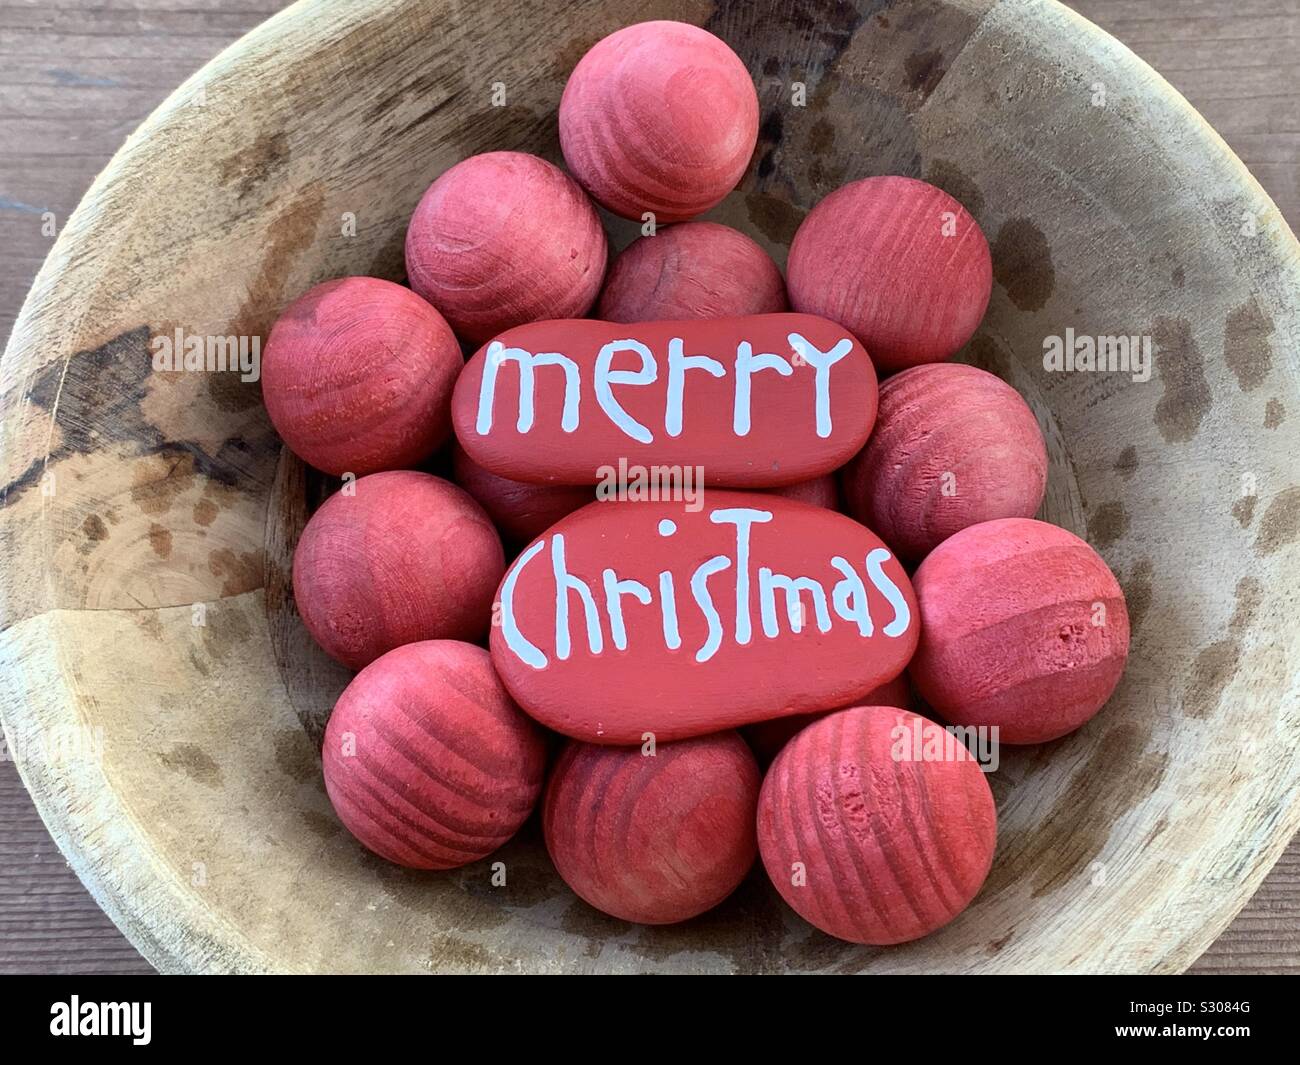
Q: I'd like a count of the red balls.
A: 14